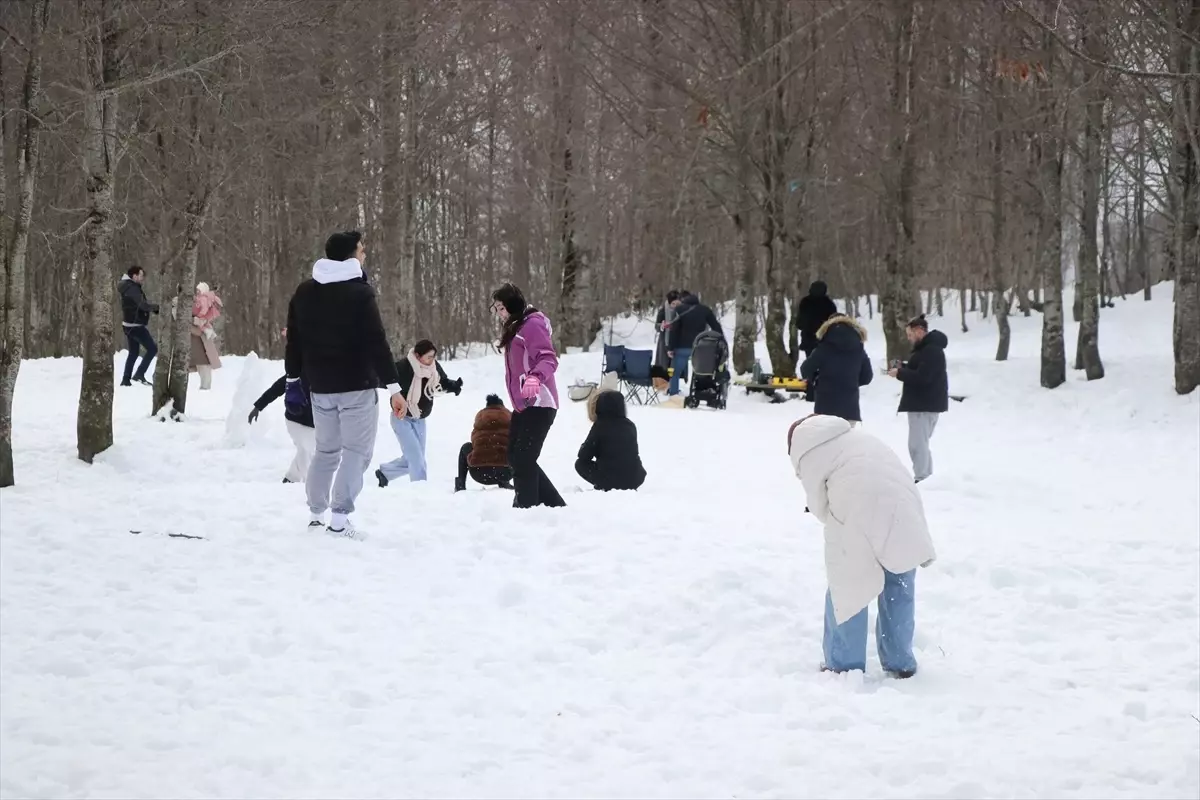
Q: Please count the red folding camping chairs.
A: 0